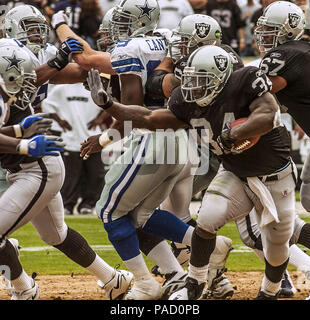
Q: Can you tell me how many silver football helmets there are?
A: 7